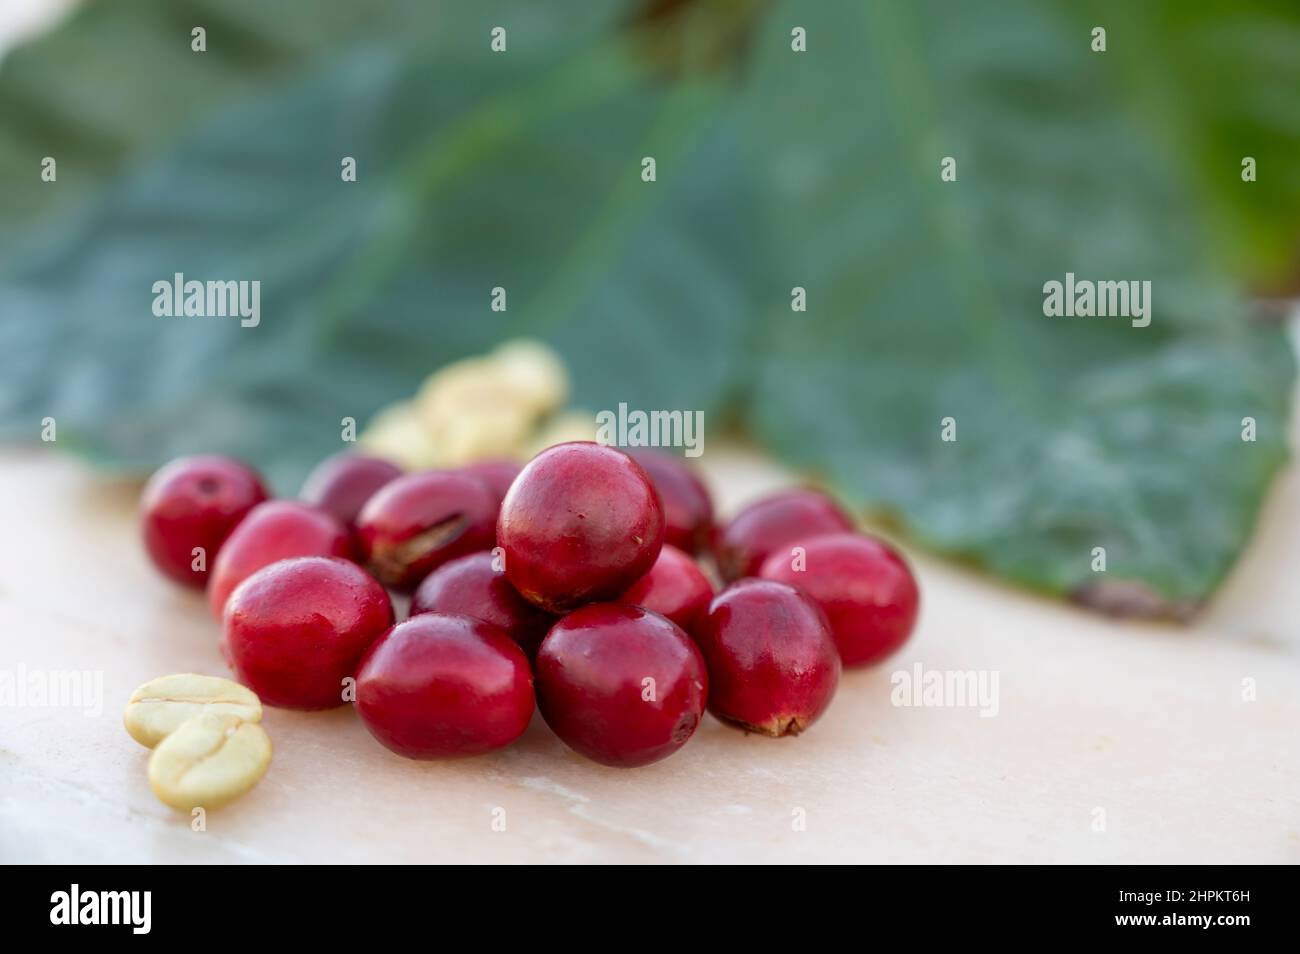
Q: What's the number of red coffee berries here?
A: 15